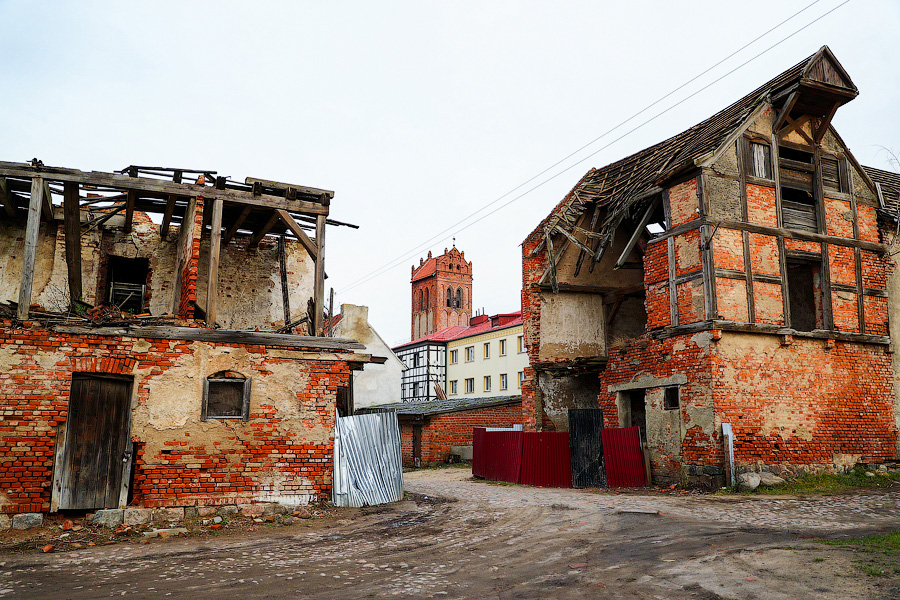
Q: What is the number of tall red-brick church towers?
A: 1